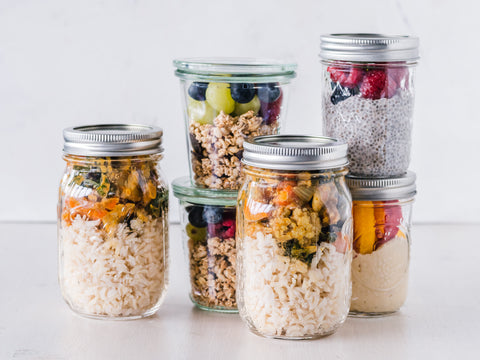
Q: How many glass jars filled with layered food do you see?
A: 6